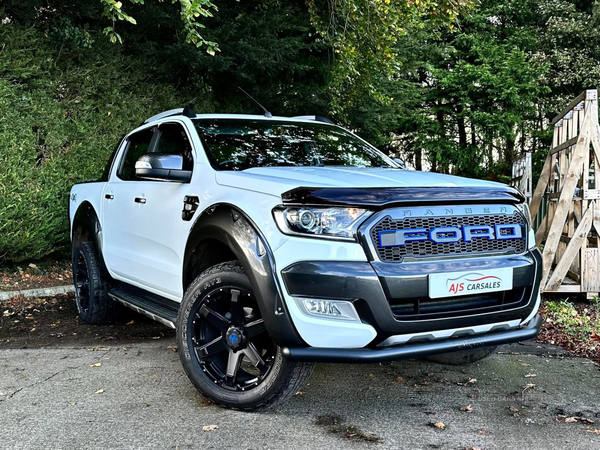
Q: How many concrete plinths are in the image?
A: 0